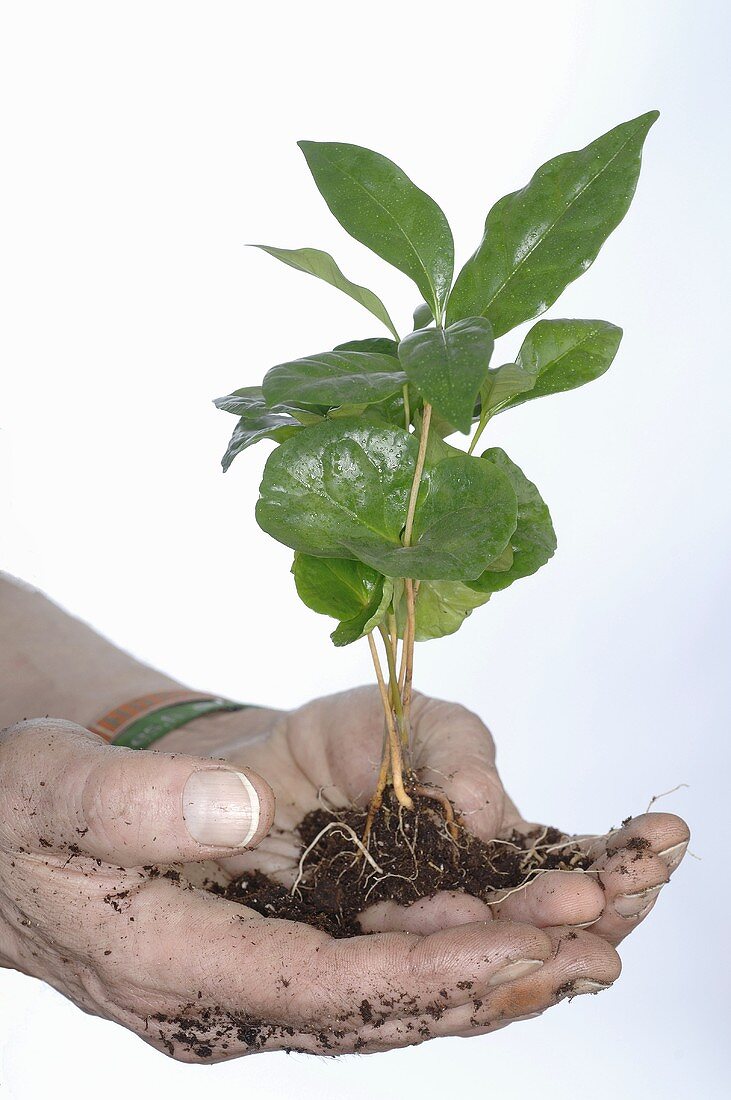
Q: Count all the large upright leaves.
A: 2